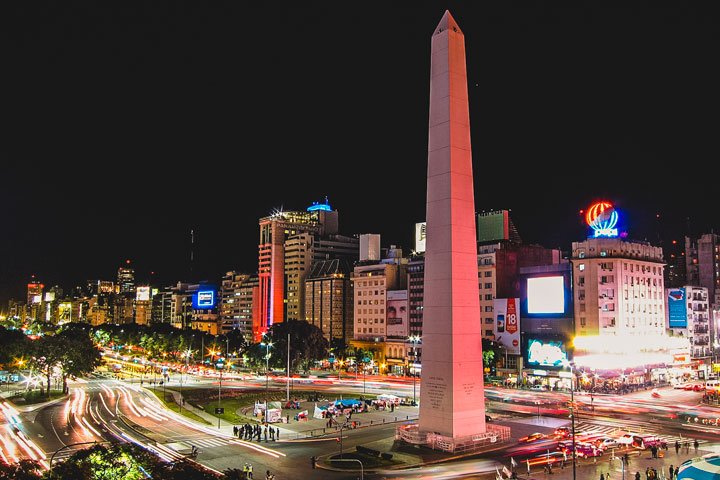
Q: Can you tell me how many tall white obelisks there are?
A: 1